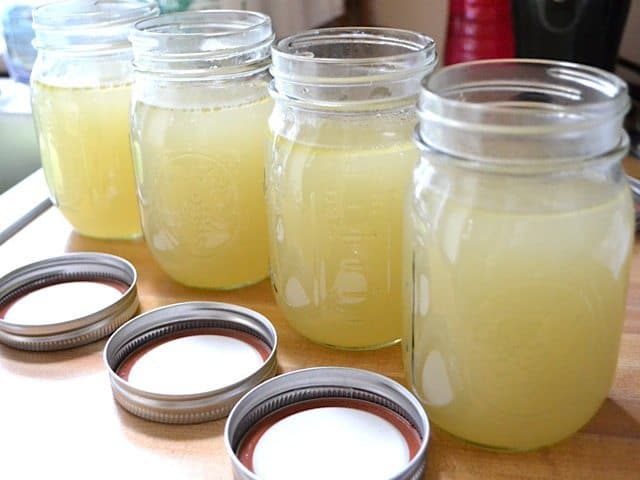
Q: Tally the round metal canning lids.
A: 3